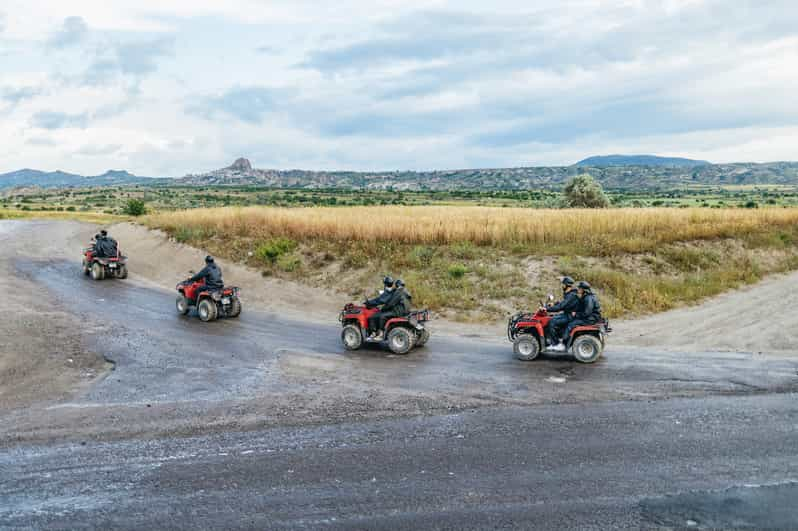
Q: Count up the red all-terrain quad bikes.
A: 4